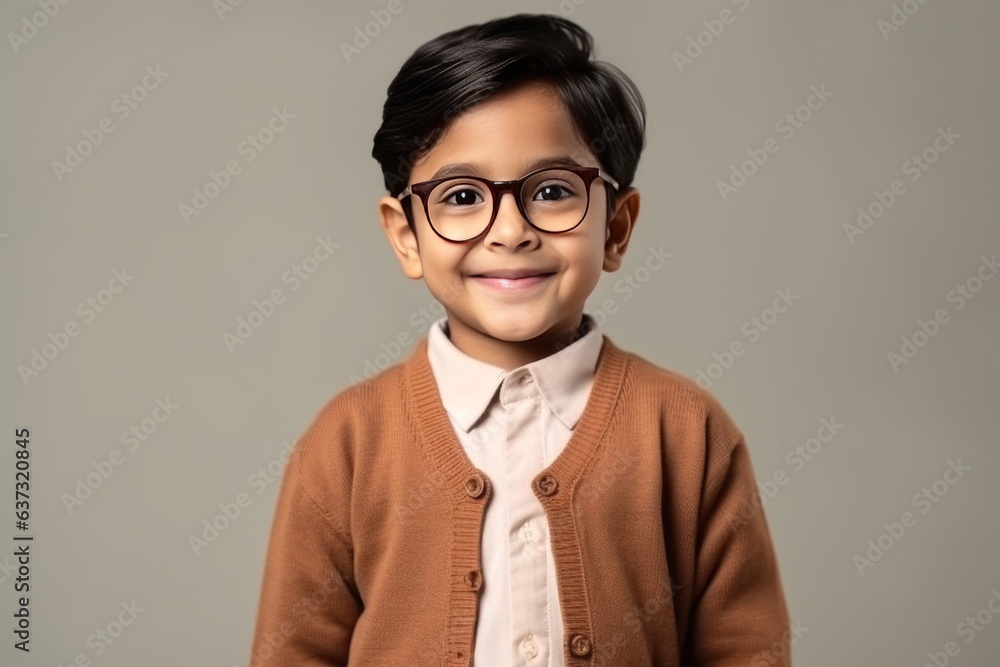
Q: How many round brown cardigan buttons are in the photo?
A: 4